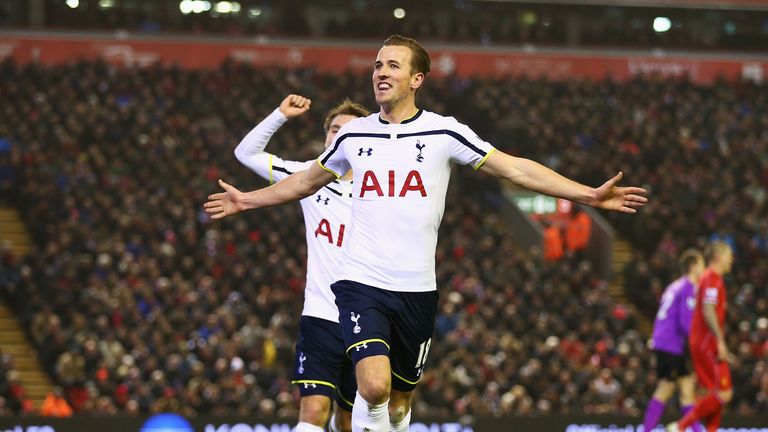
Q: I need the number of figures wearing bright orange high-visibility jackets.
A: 3